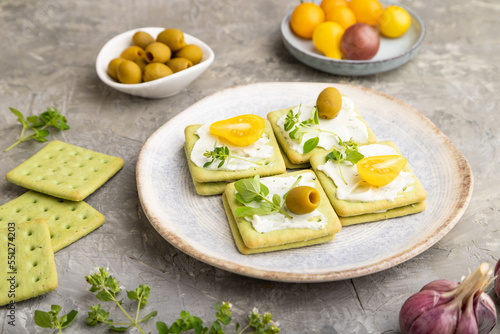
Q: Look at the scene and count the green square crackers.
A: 11